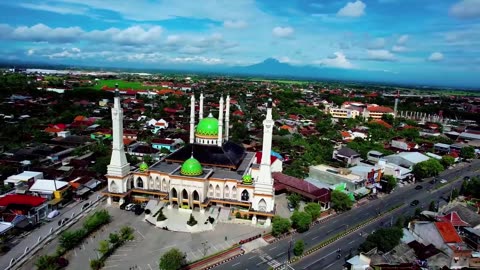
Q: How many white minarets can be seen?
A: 6